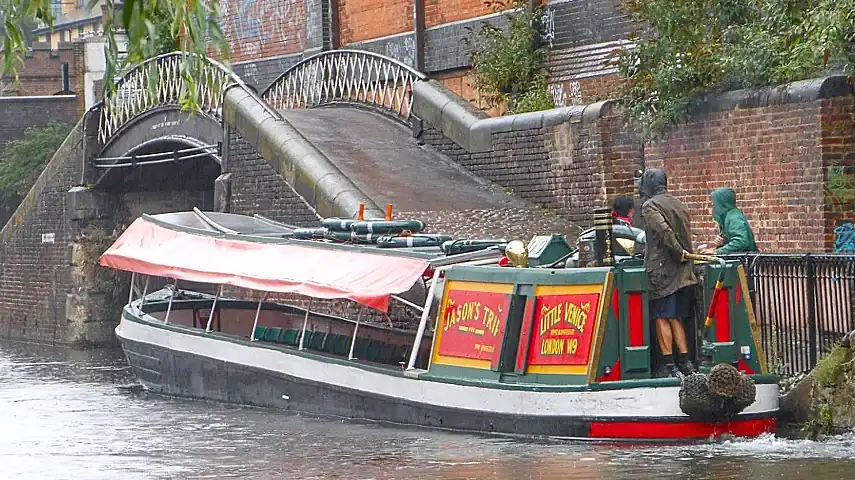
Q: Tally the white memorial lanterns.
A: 0